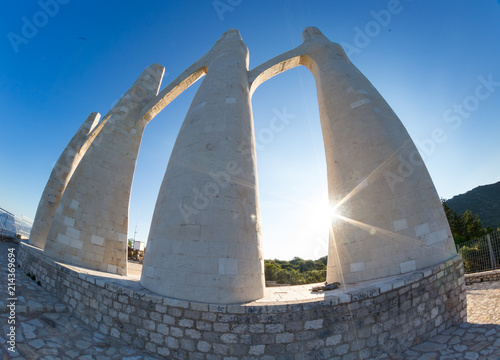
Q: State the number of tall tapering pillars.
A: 4